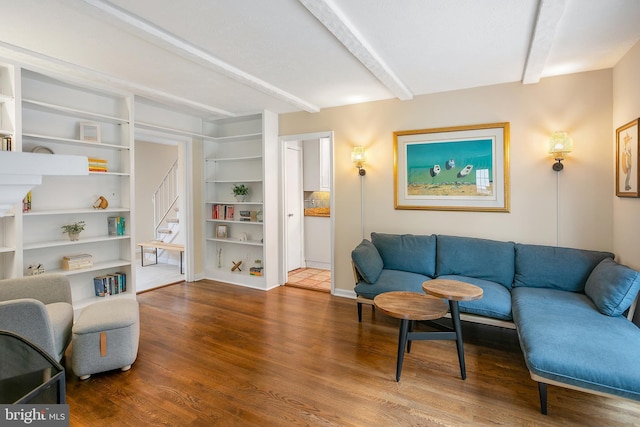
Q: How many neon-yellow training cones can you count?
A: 0